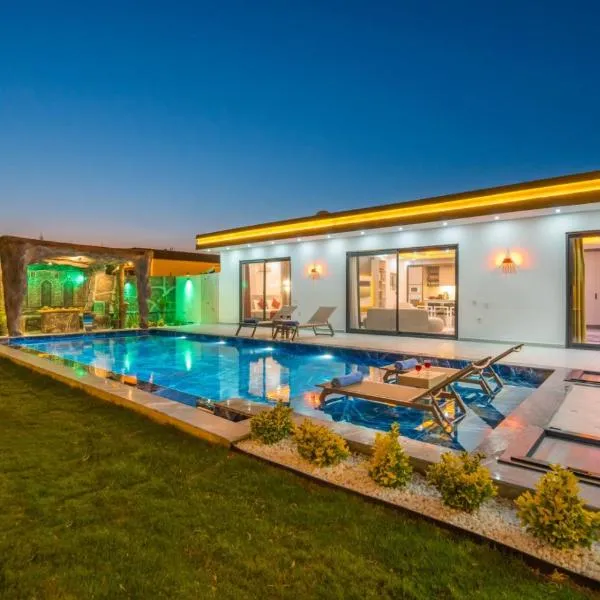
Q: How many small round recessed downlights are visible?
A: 11